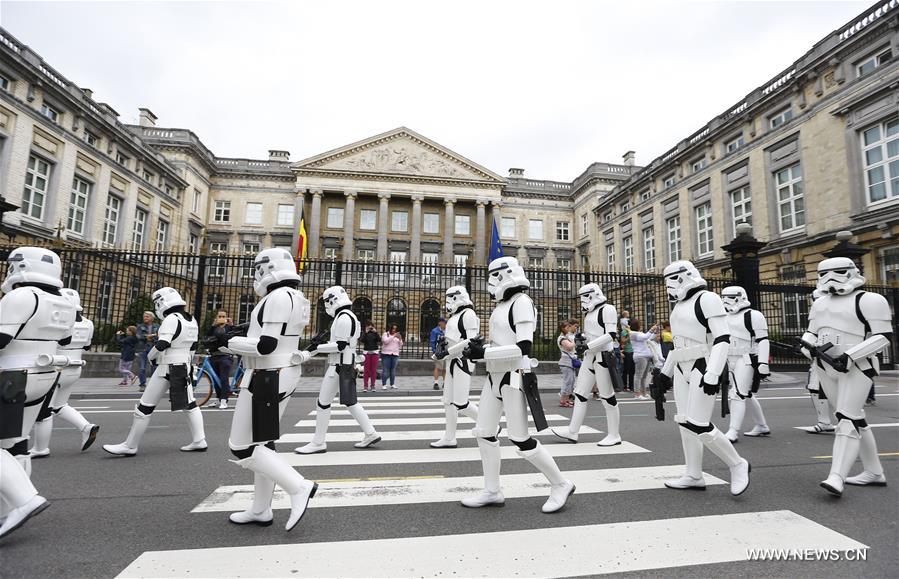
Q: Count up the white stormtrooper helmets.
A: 12